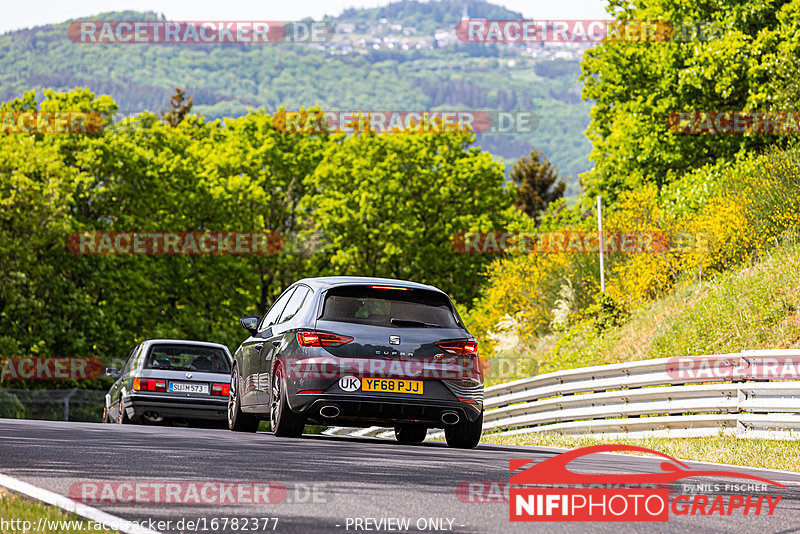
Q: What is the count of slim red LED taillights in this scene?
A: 2